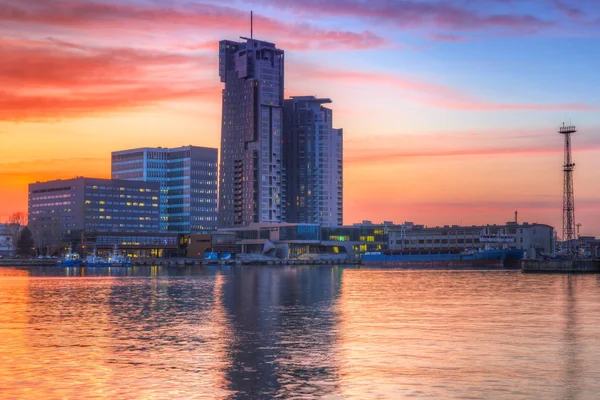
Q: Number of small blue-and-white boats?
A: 3